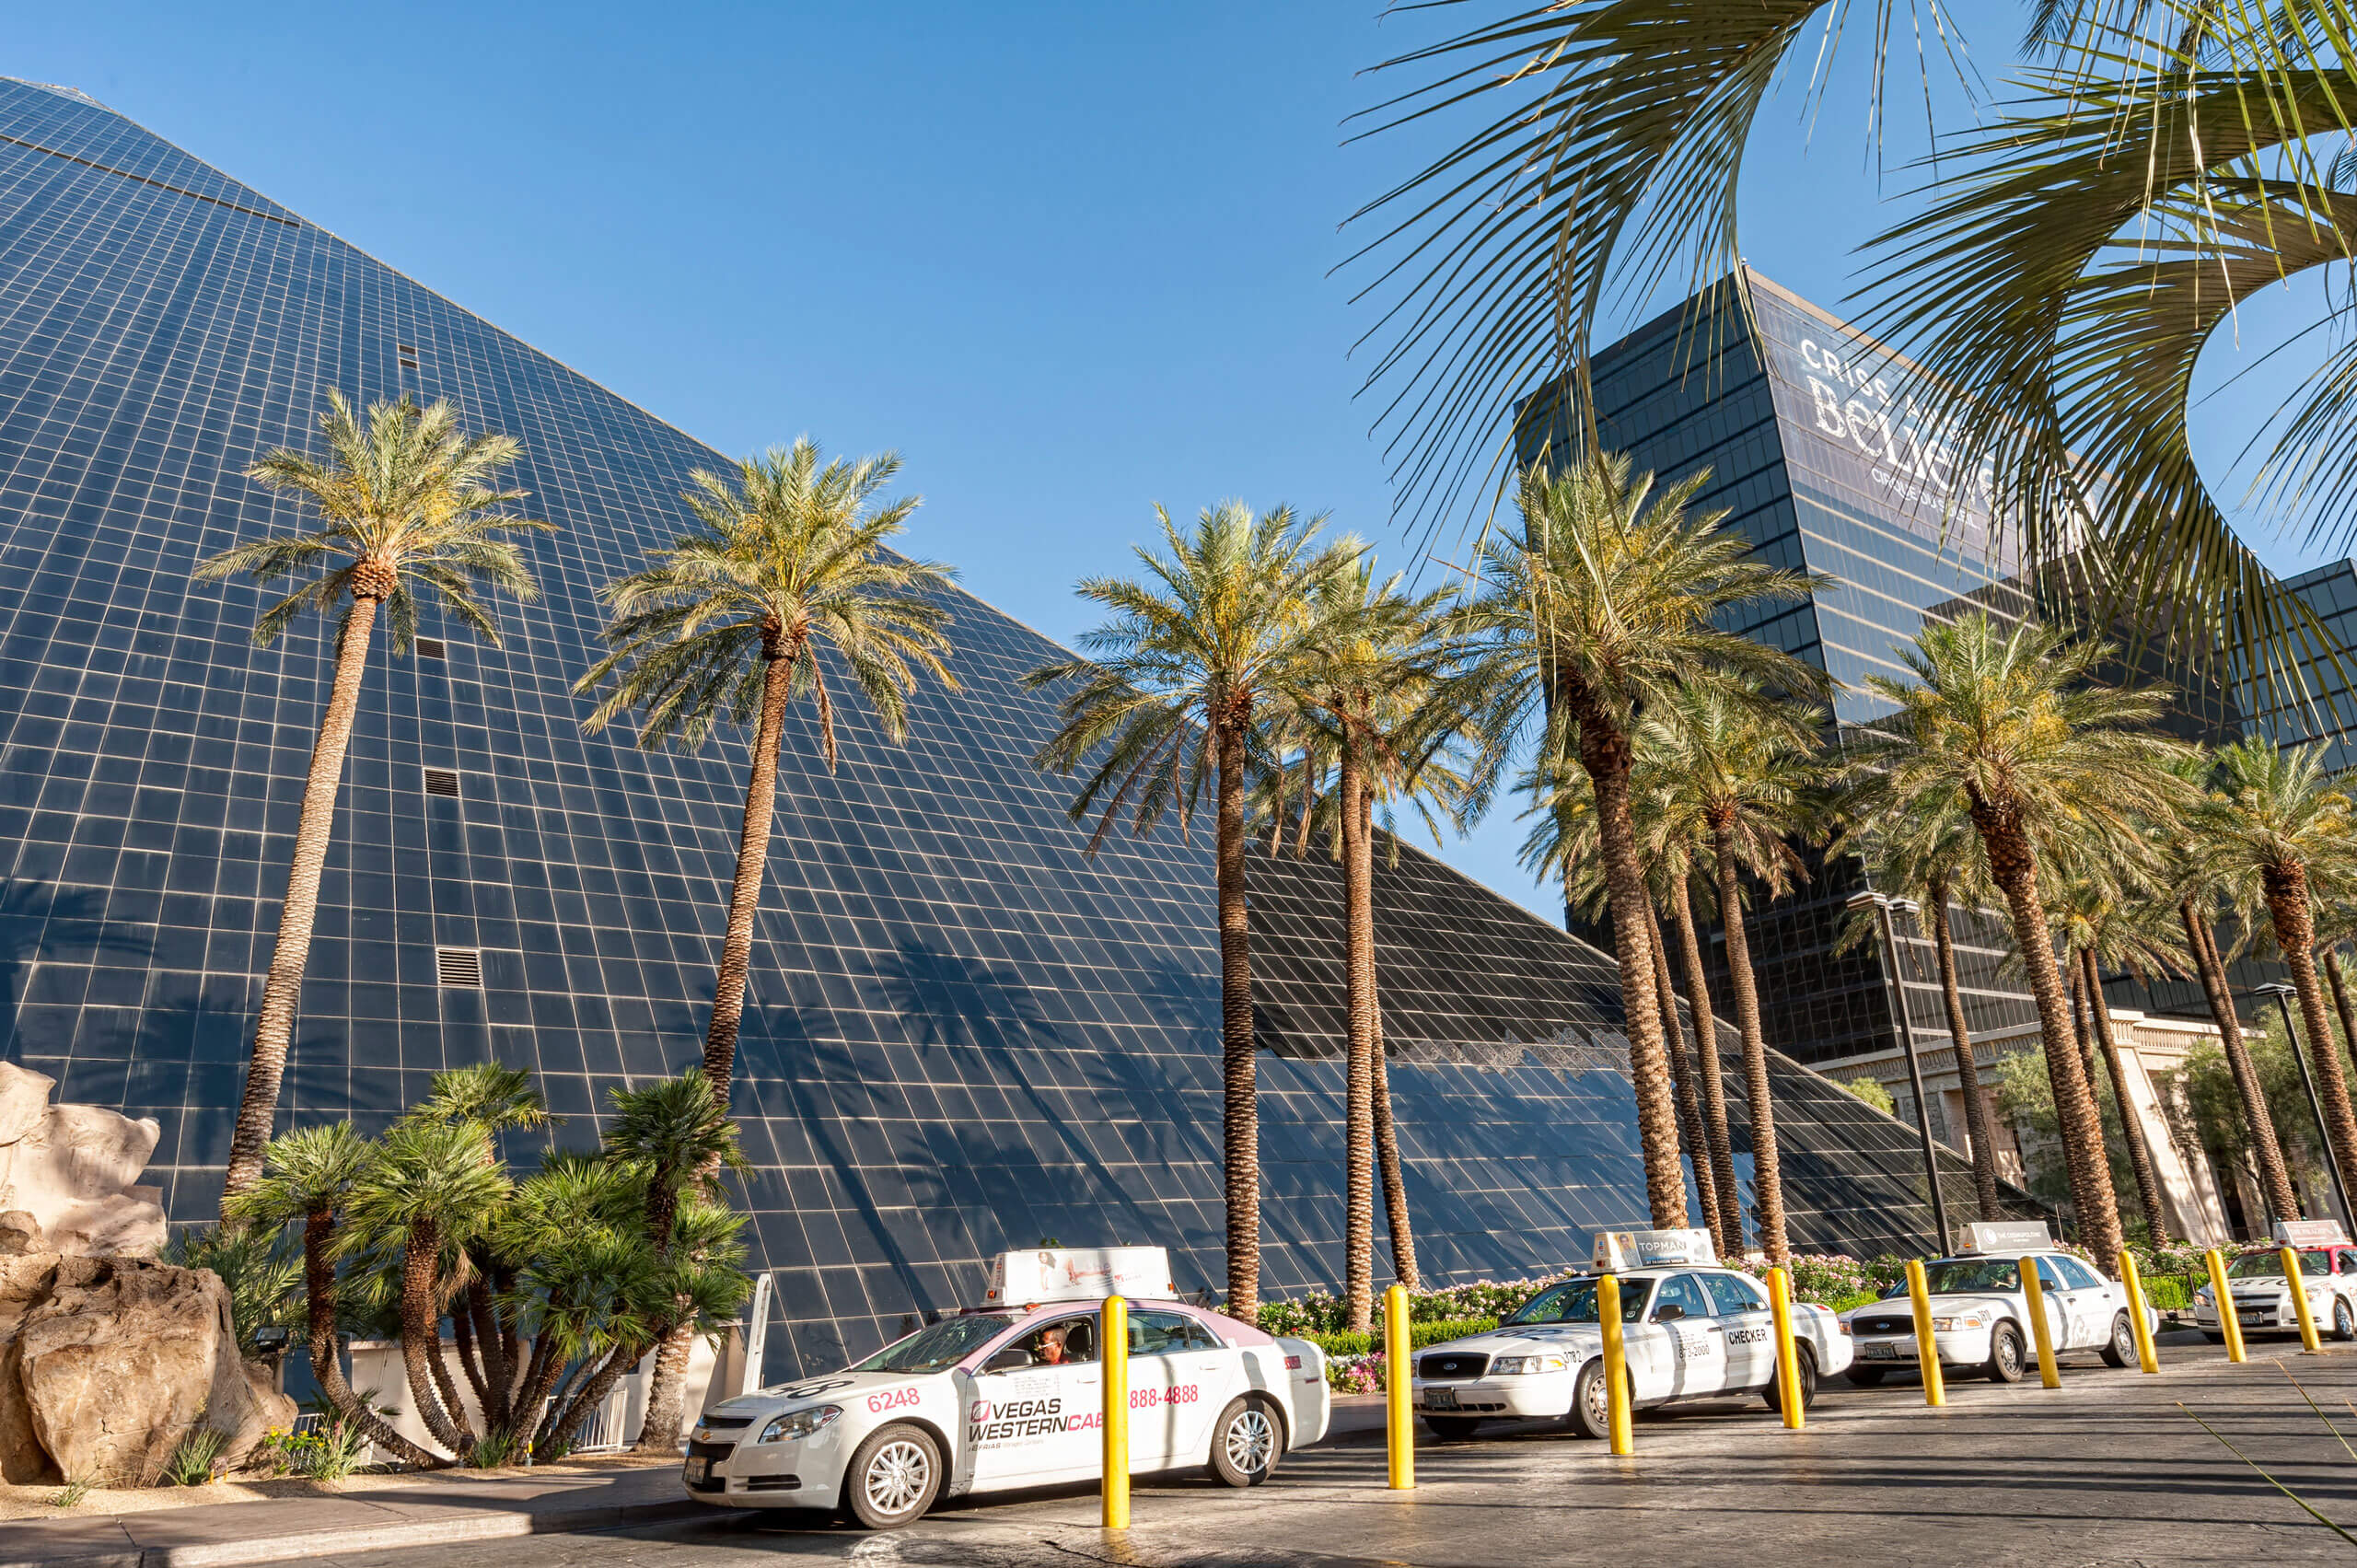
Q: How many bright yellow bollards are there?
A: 9